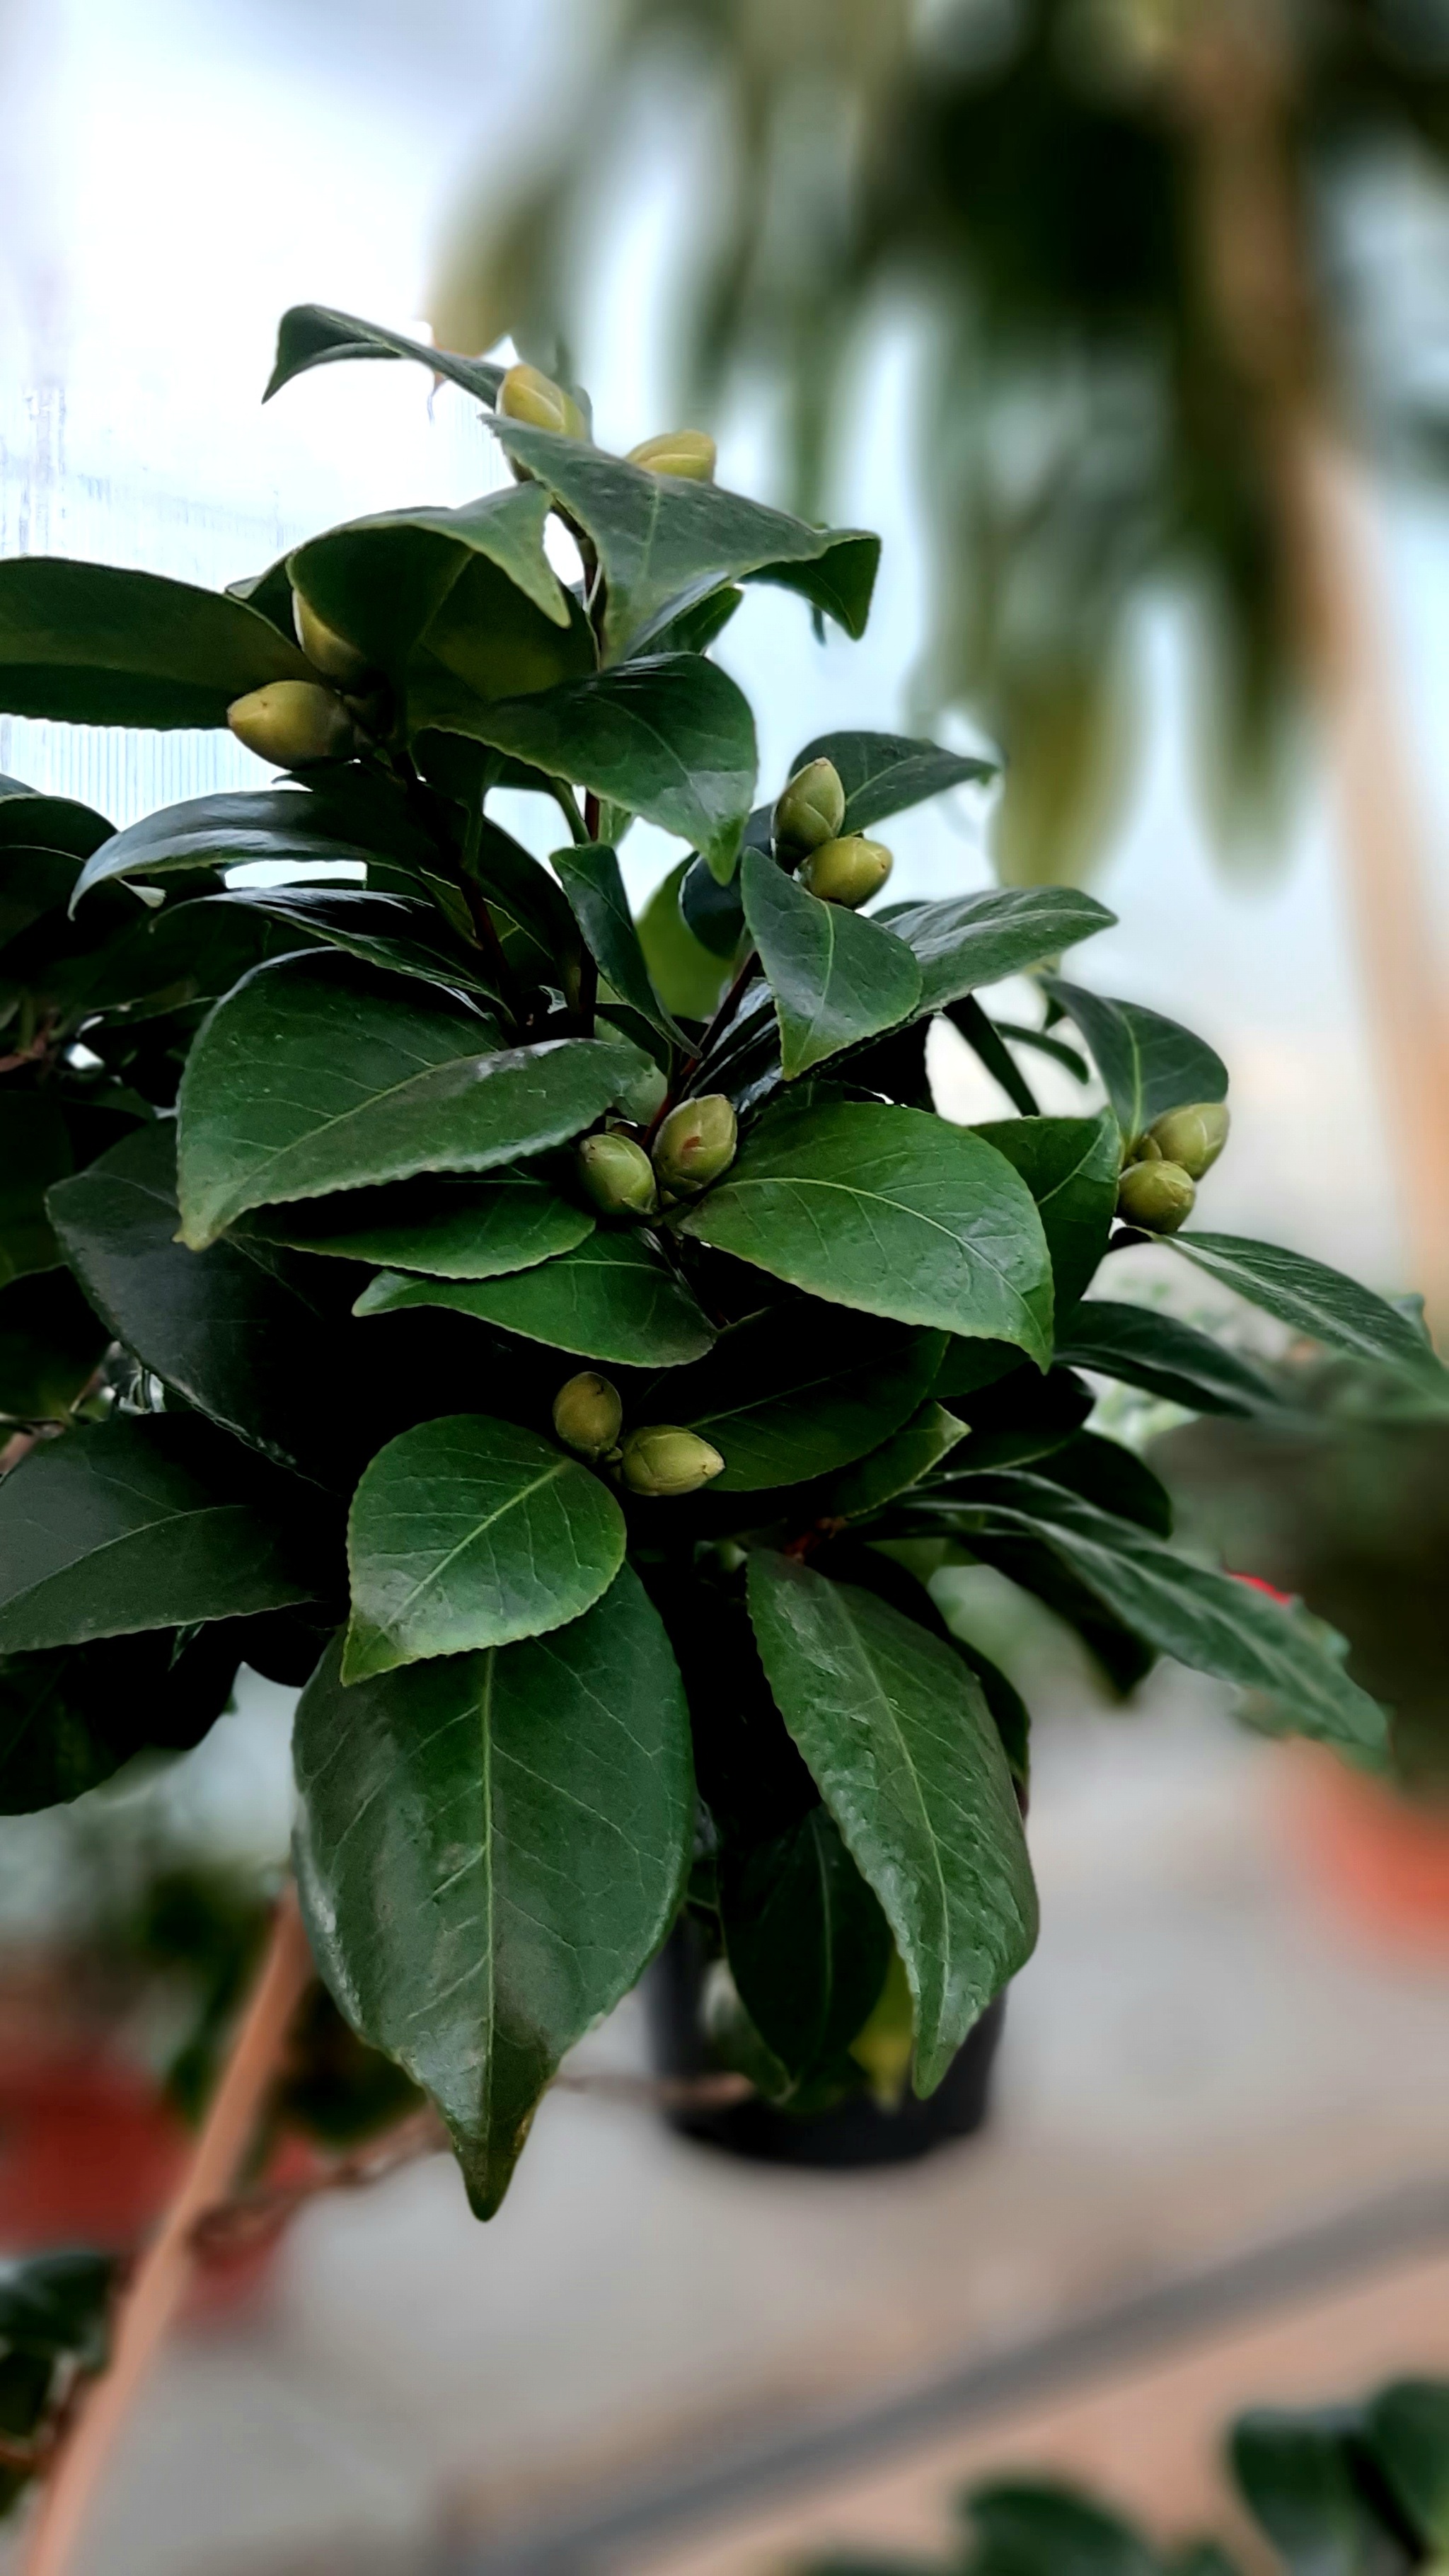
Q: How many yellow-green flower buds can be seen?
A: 12